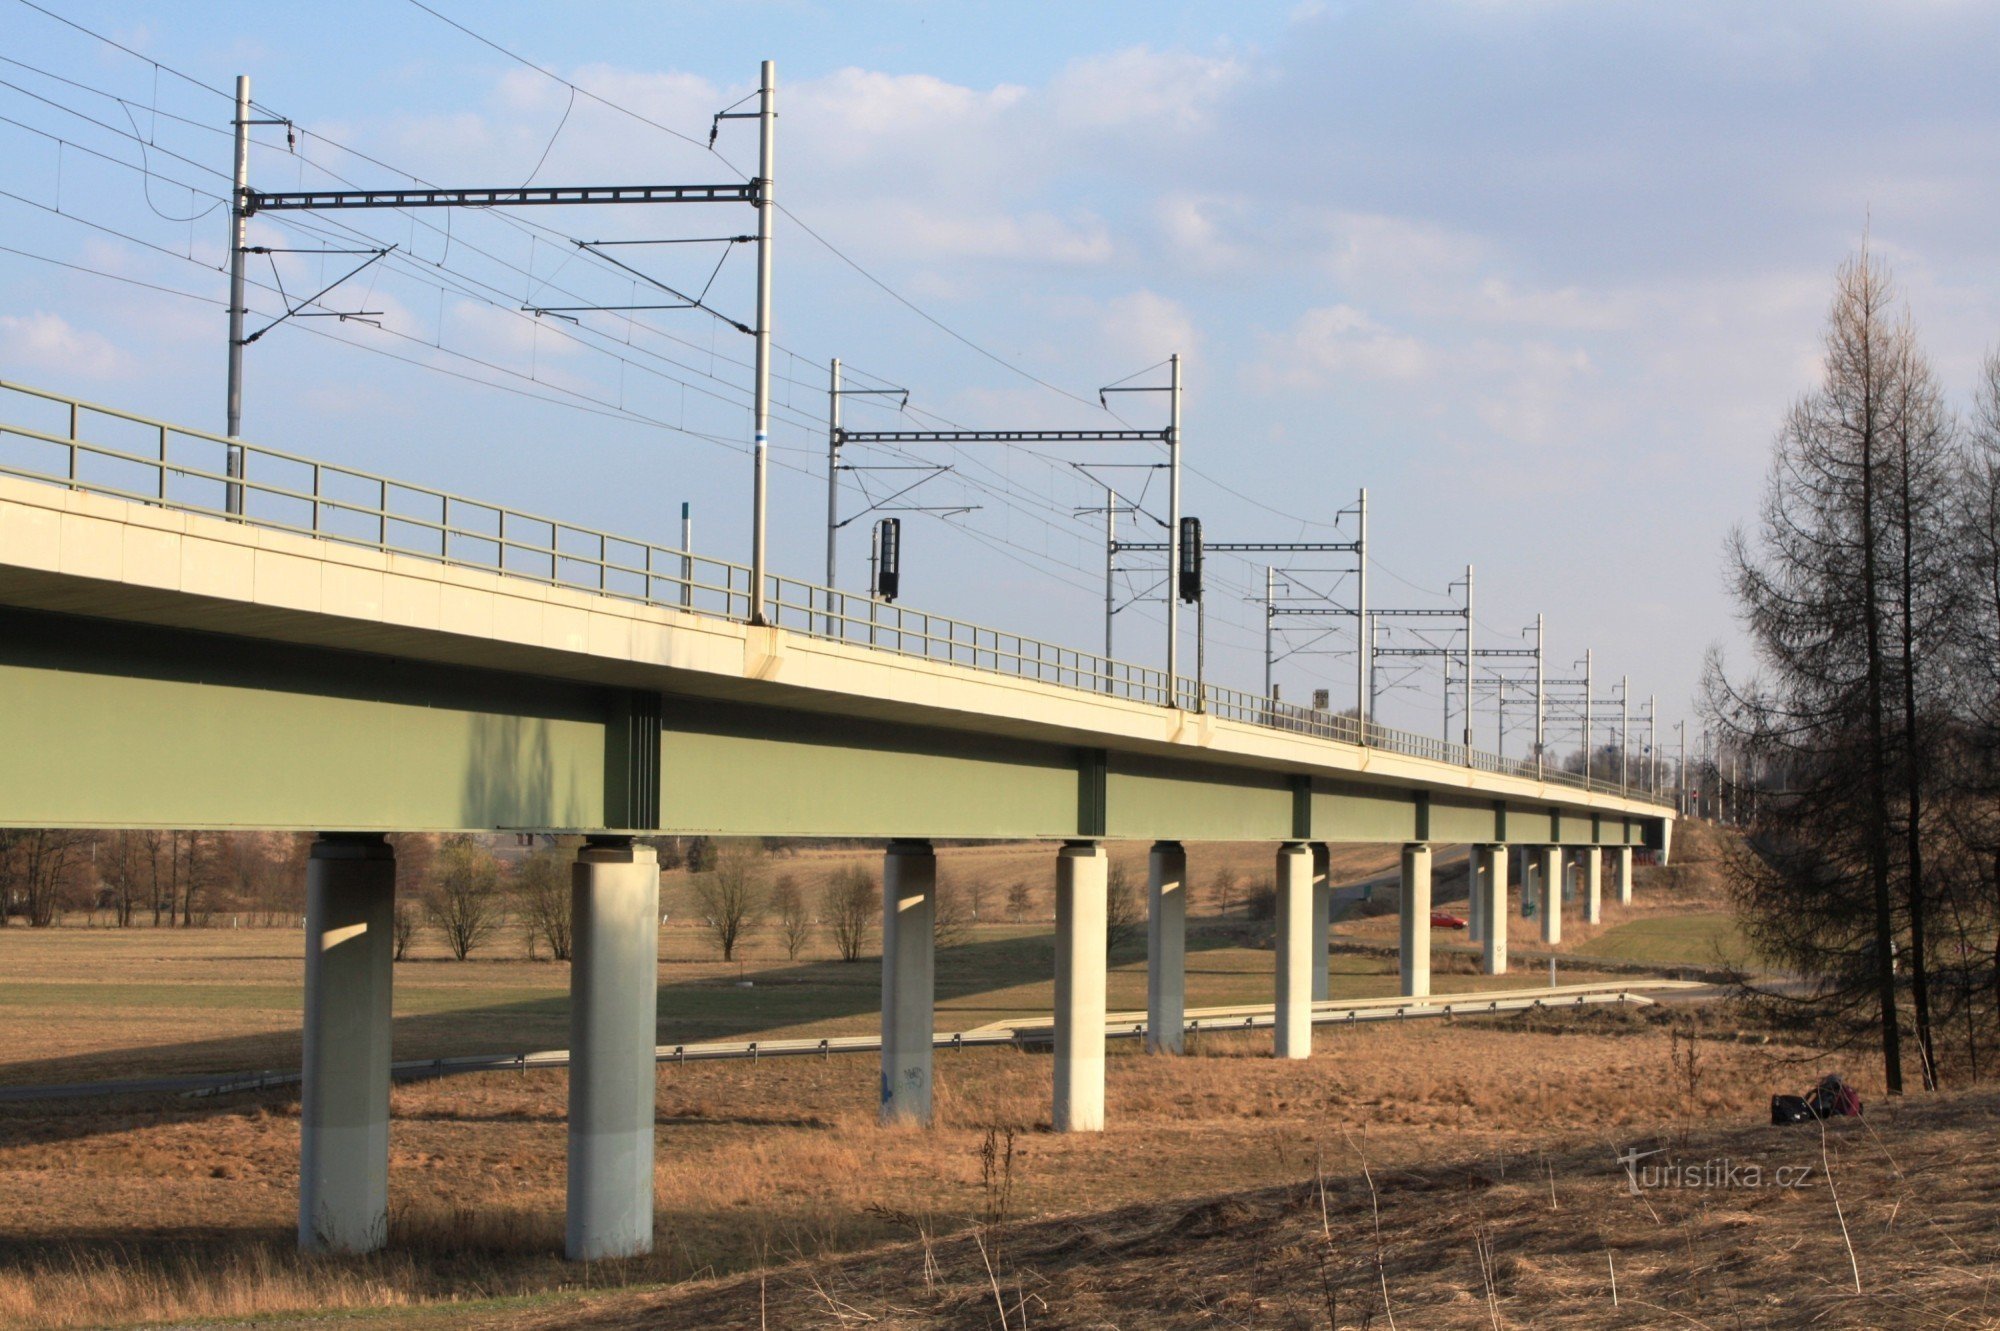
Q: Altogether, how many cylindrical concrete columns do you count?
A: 15